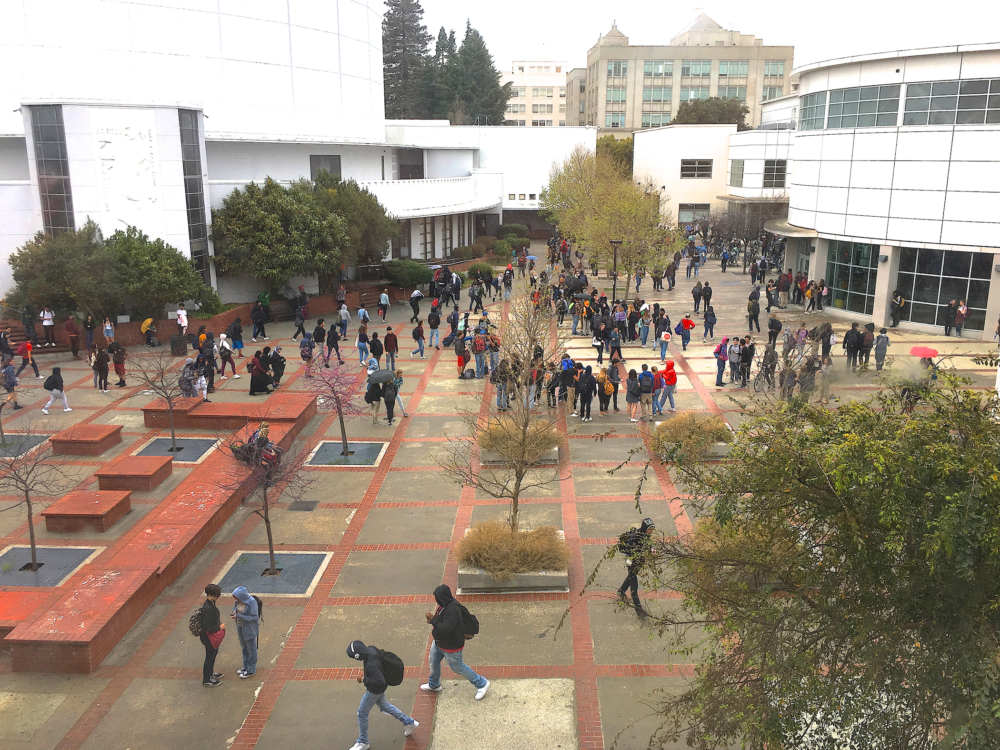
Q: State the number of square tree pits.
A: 5